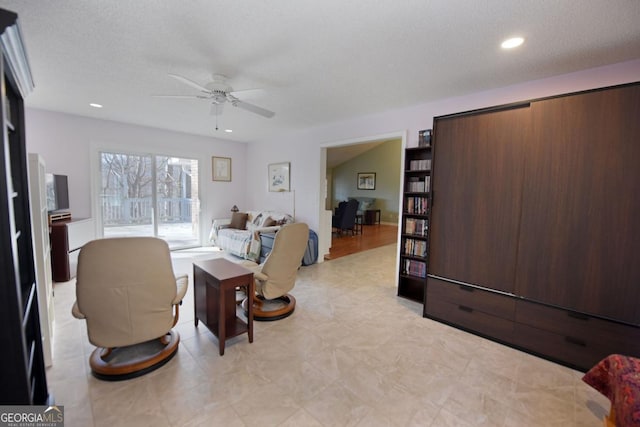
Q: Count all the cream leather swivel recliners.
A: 2